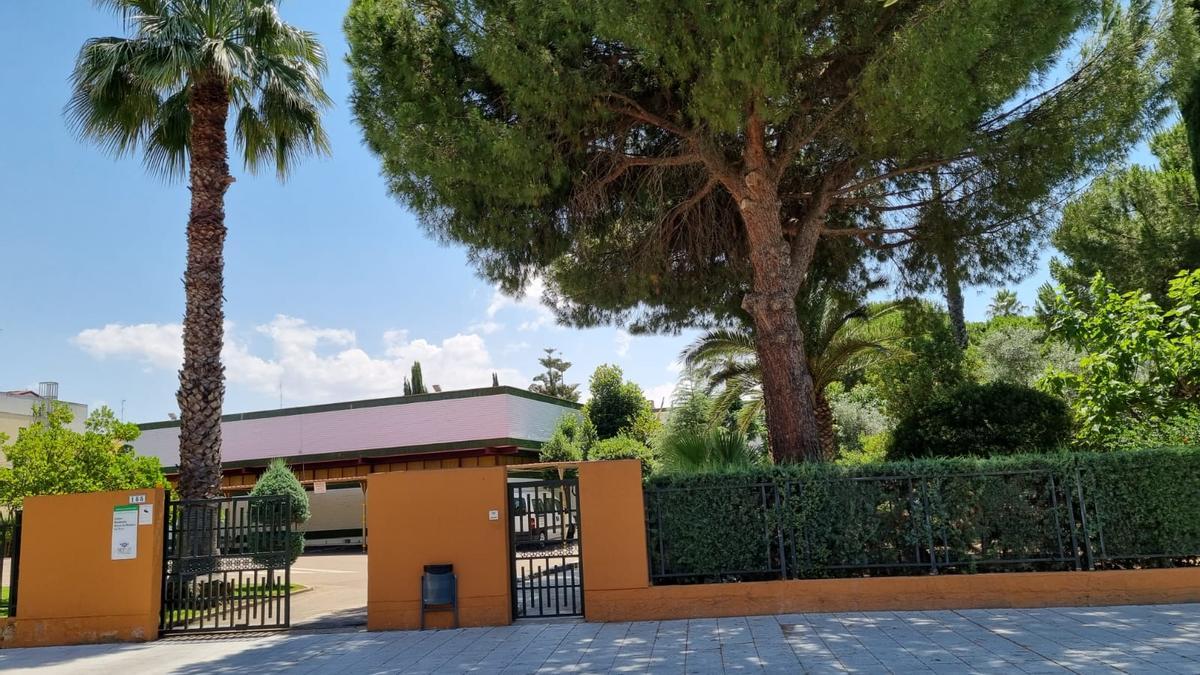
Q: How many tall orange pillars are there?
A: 3